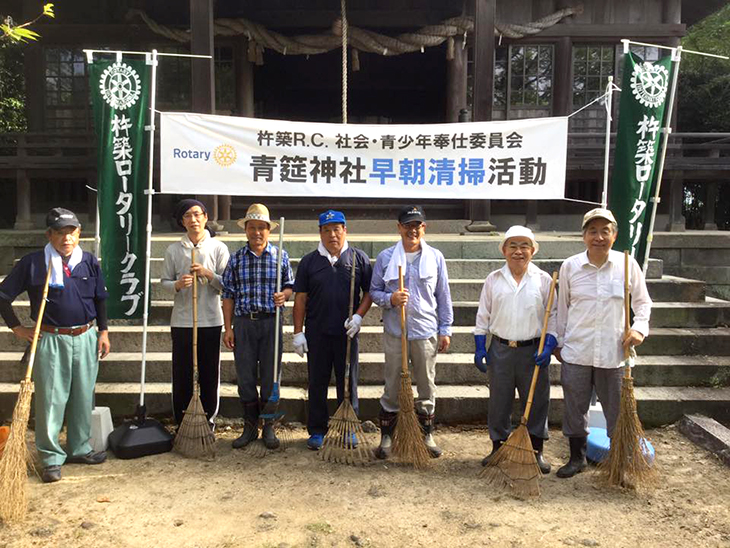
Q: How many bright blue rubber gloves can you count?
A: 2